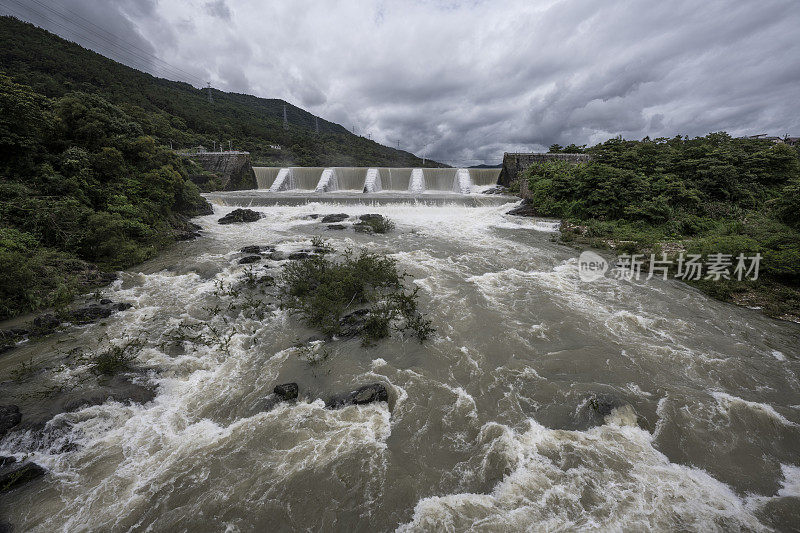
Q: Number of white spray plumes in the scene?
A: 5